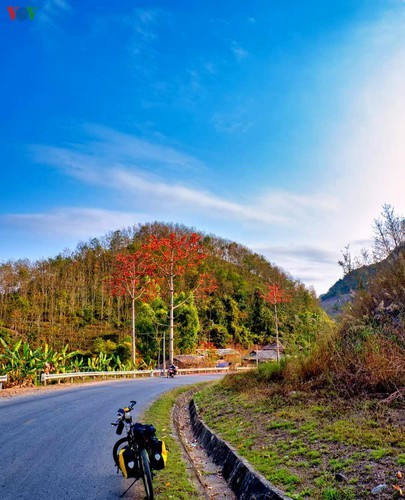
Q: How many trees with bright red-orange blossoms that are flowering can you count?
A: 3